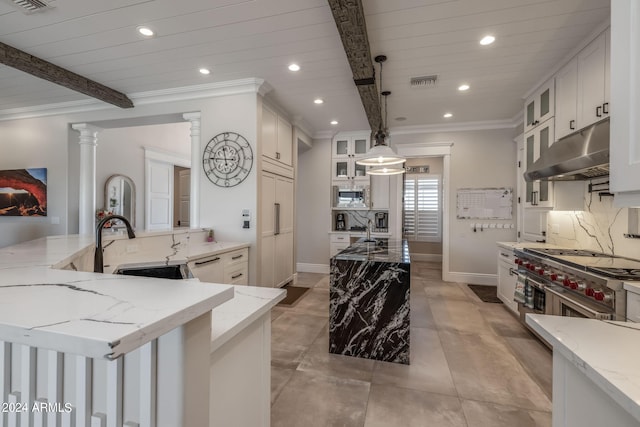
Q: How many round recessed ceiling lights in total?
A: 8